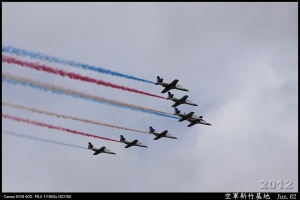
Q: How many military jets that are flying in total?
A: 7